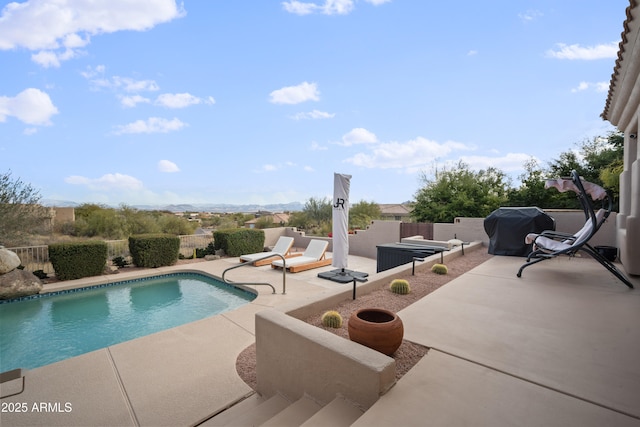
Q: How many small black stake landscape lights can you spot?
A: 4